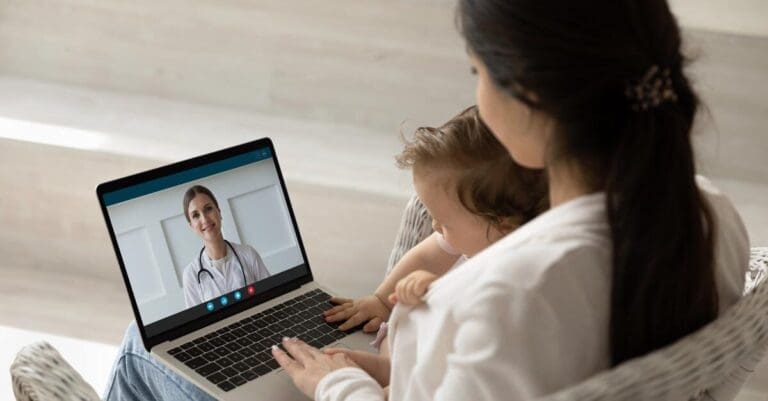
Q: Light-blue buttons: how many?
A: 3